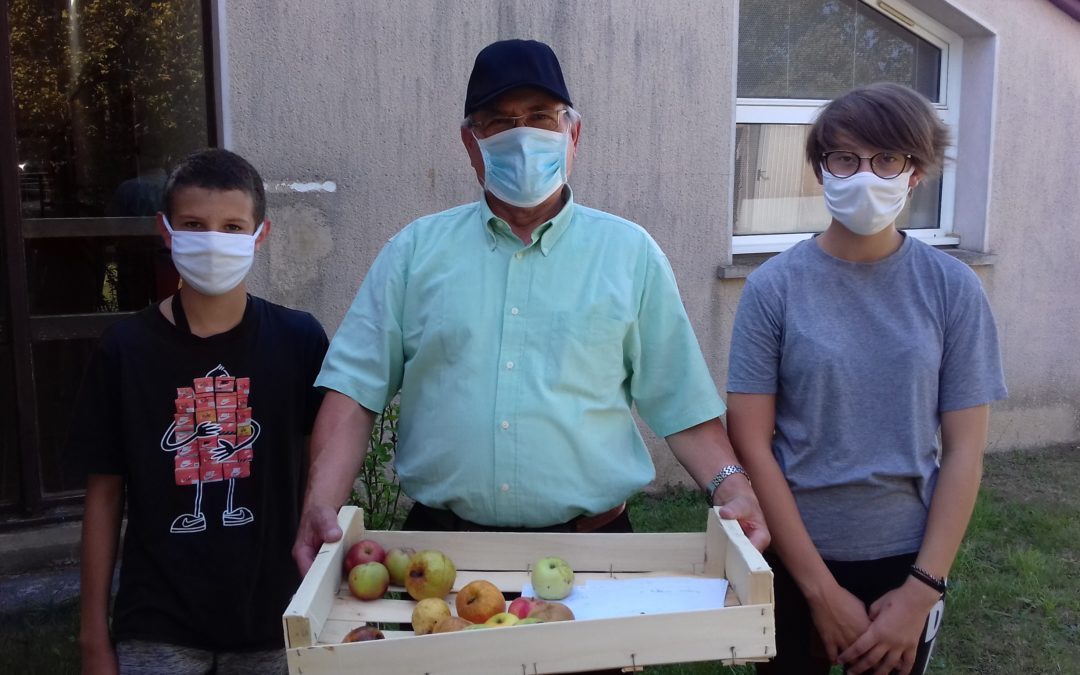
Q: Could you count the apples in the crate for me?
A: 14